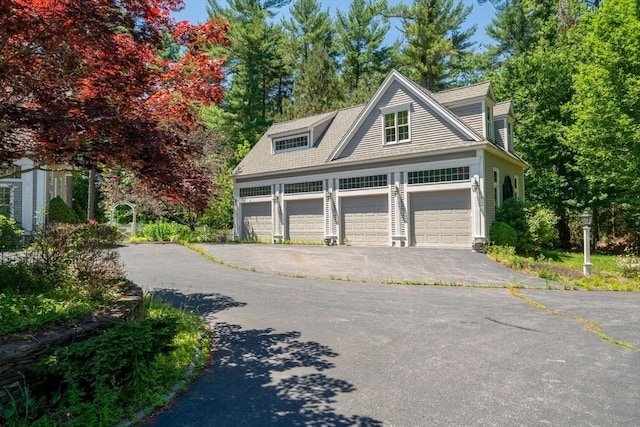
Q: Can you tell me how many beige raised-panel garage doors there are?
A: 4